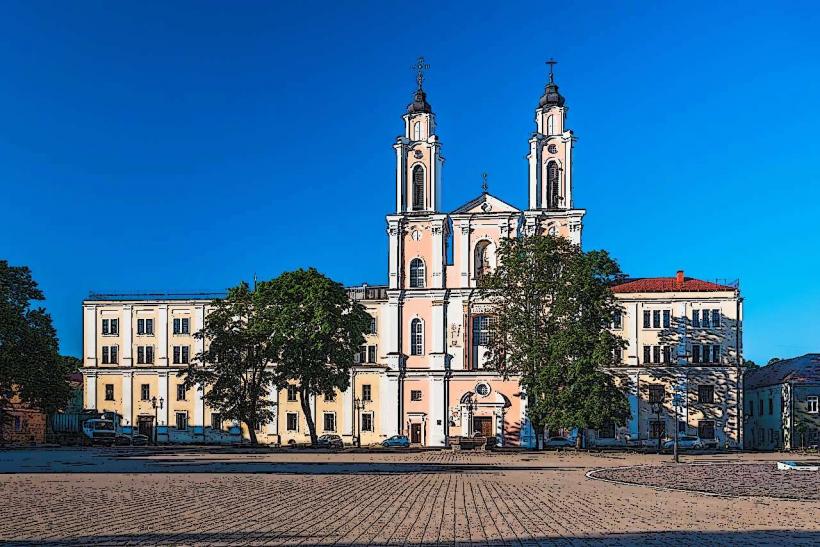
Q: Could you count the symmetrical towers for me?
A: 2